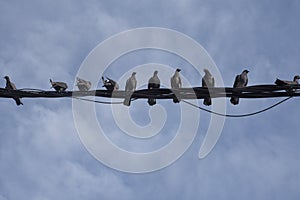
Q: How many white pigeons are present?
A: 0